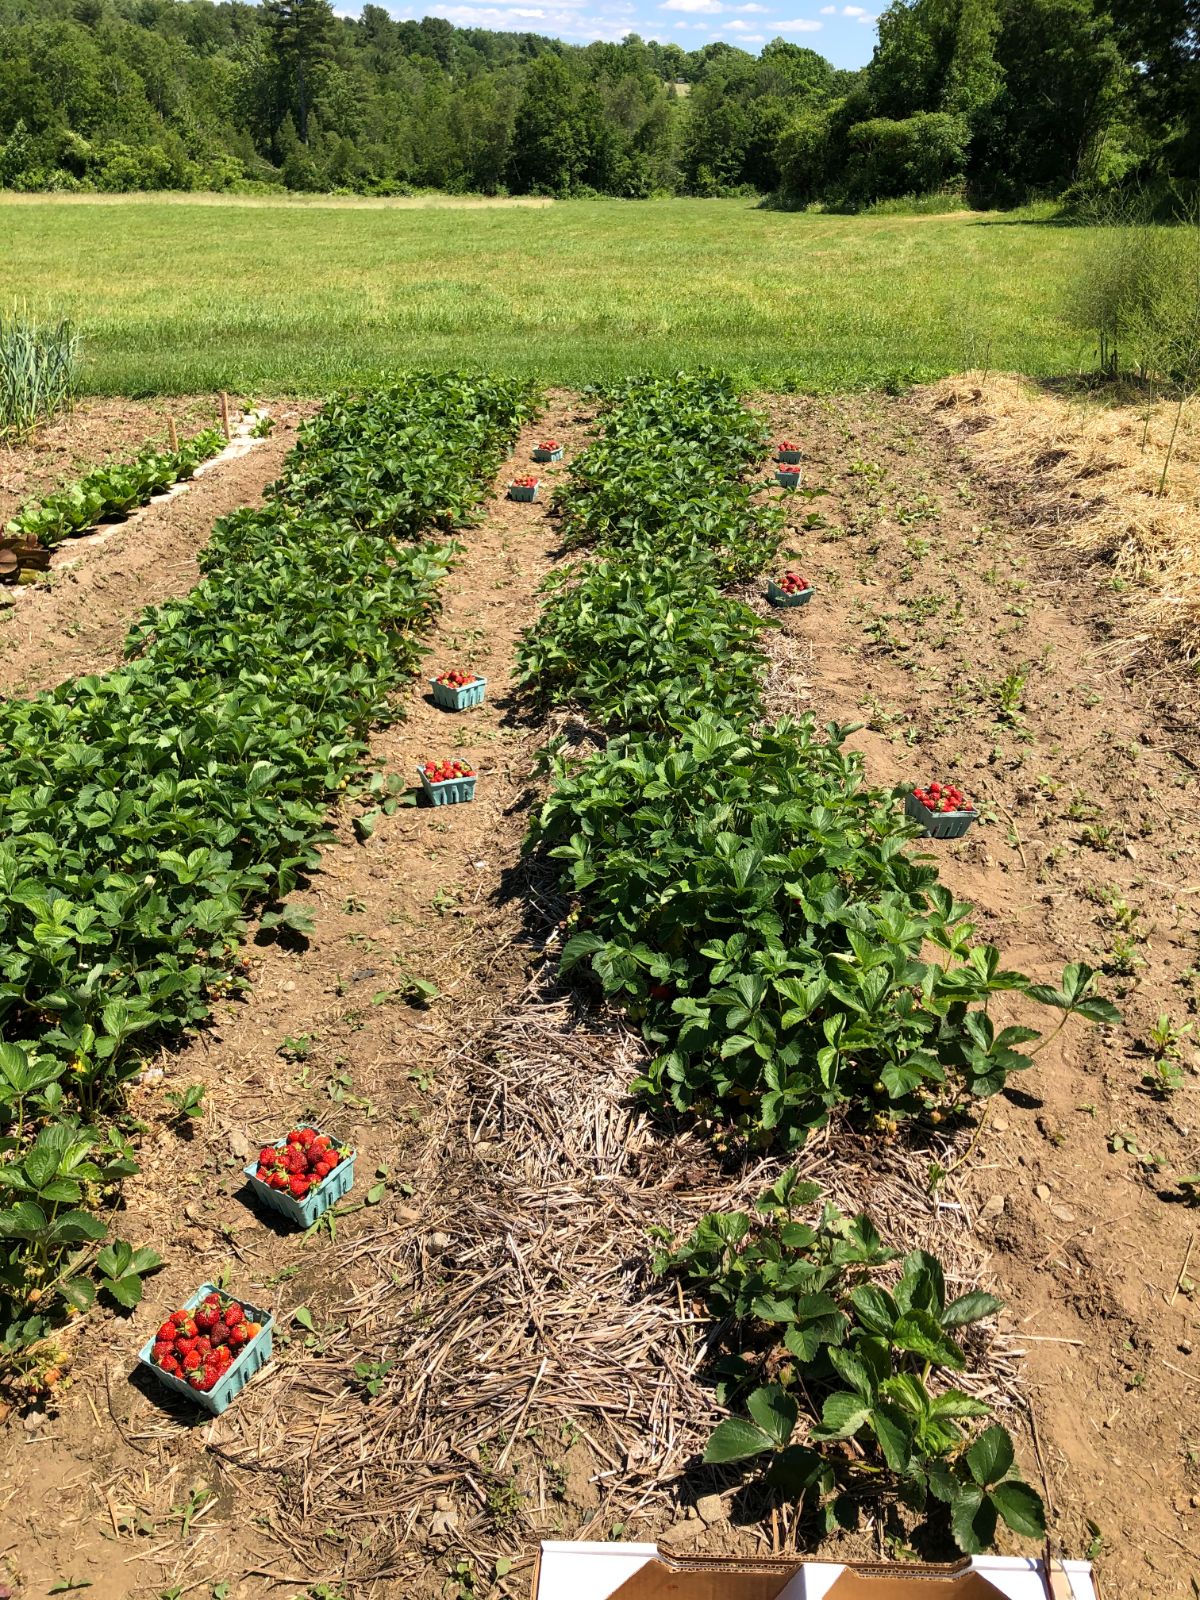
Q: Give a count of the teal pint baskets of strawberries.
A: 10